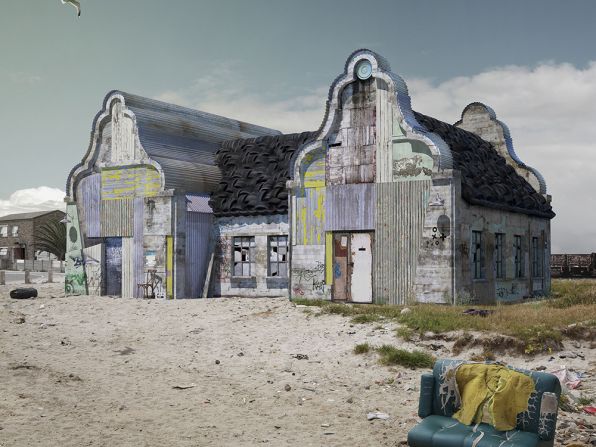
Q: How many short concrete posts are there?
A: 3